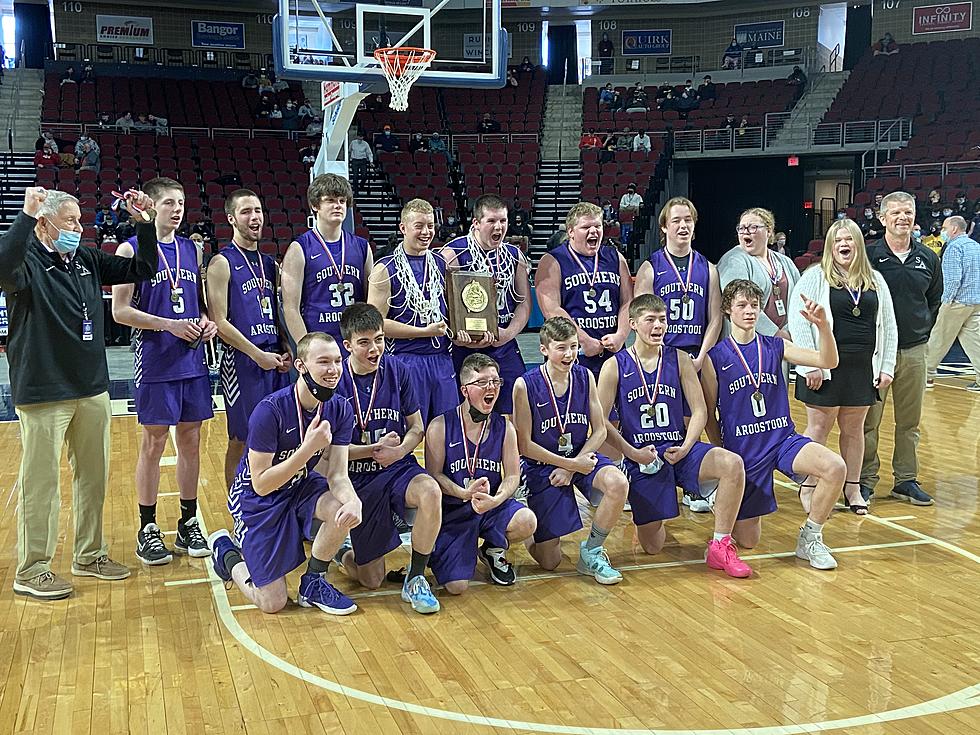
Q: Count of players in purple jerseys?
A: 13